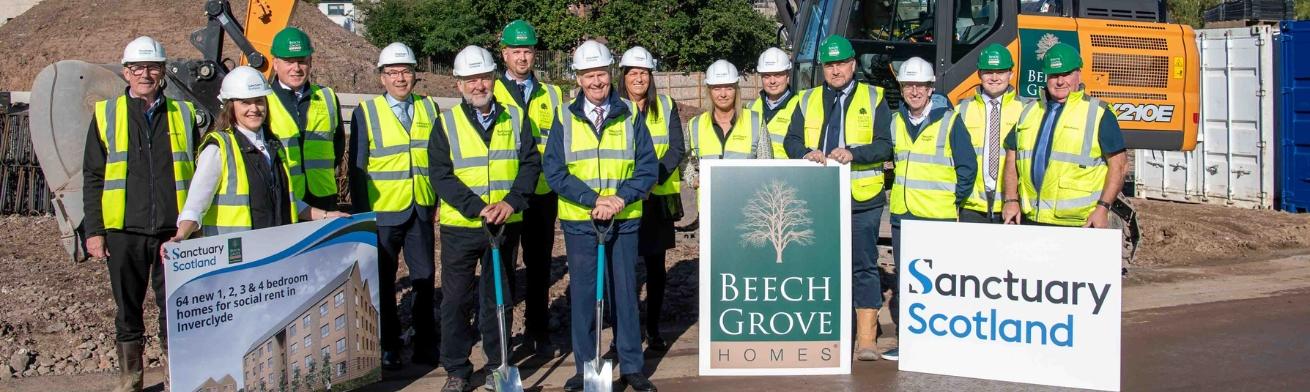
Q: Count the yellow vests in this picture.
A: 14